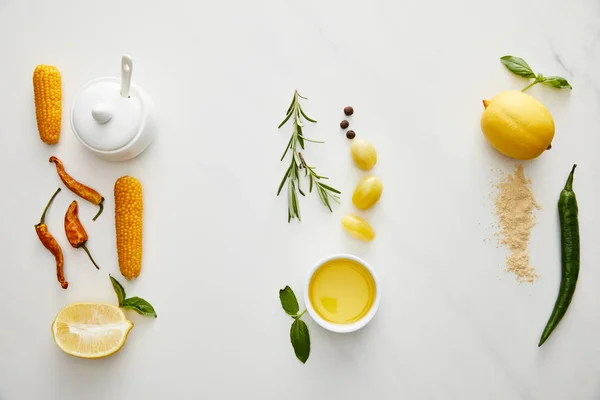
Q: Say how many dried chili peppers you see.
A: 3